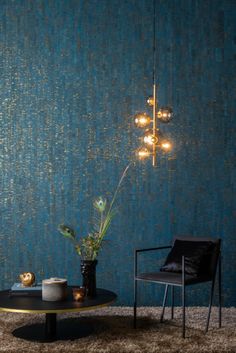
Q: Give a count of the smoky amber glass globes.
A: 6